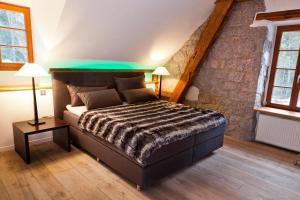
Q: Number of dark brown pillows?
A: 4